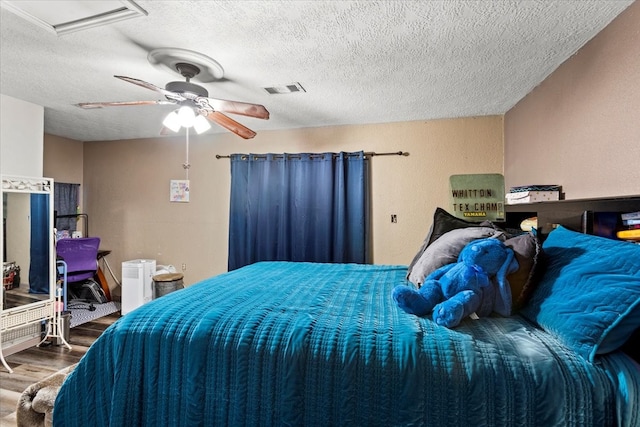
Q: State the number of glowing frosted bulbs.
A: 3